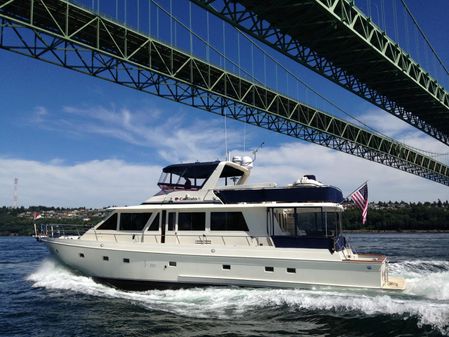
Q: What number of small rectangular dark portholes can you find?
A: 7